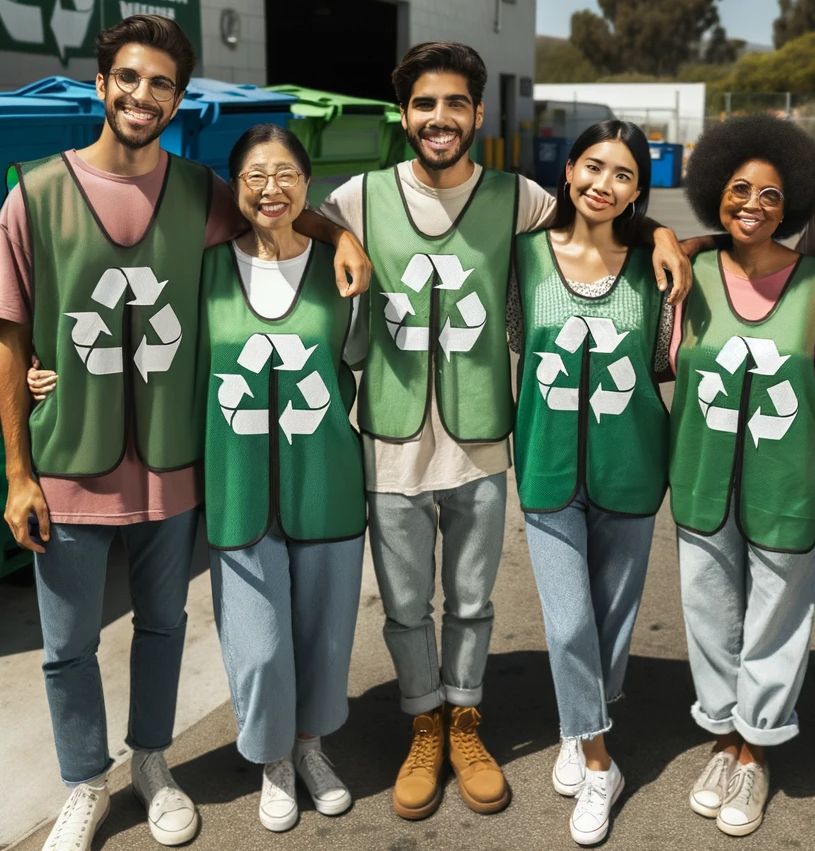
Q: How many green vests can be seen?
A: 5